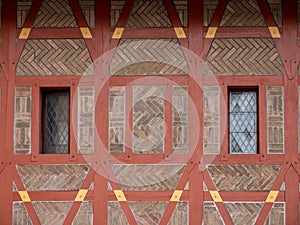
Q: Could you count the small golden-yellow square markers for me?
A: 12